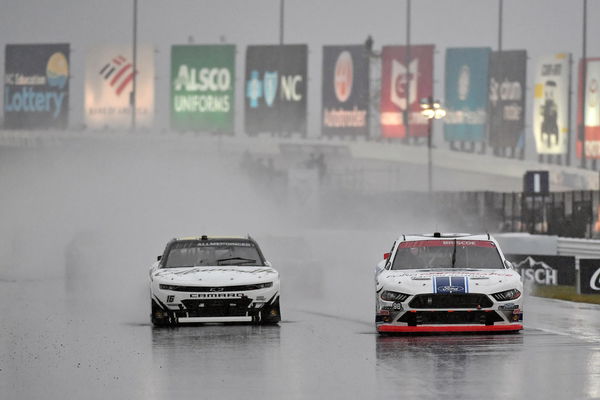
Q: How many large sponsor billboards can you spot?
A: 10